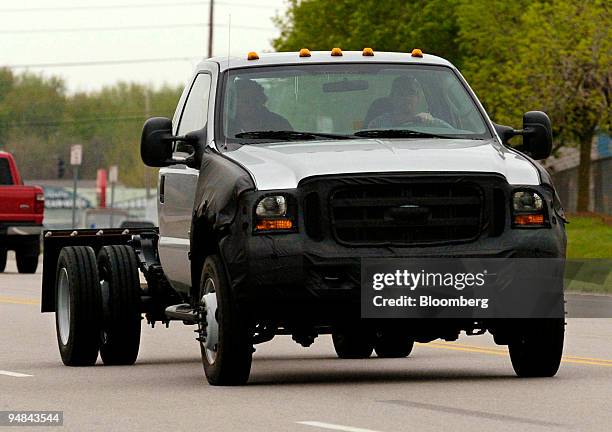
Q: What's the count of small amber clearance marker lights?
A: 5